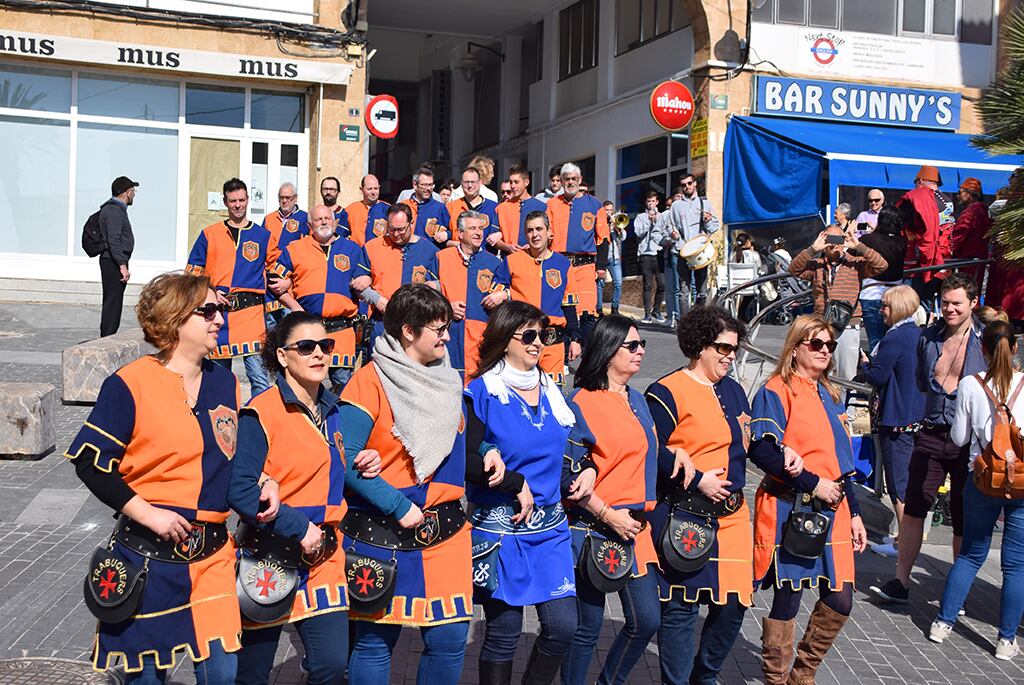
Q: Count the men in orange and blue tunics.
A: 12